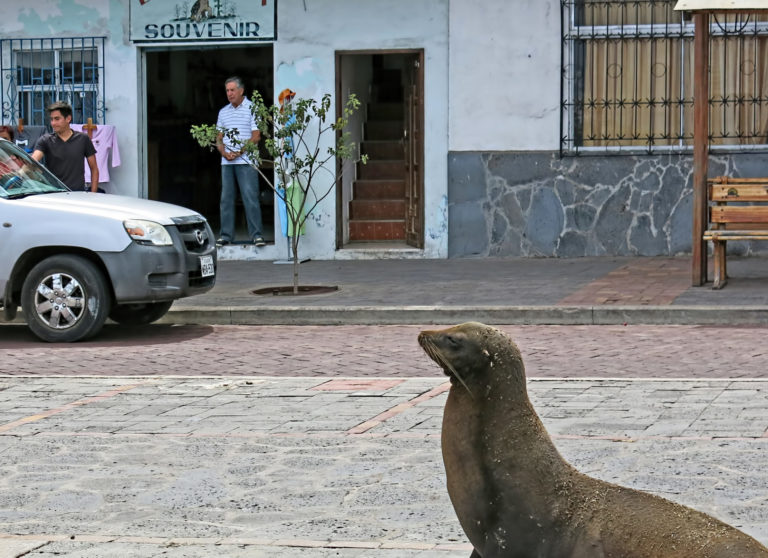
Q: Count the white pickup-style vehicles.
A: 1